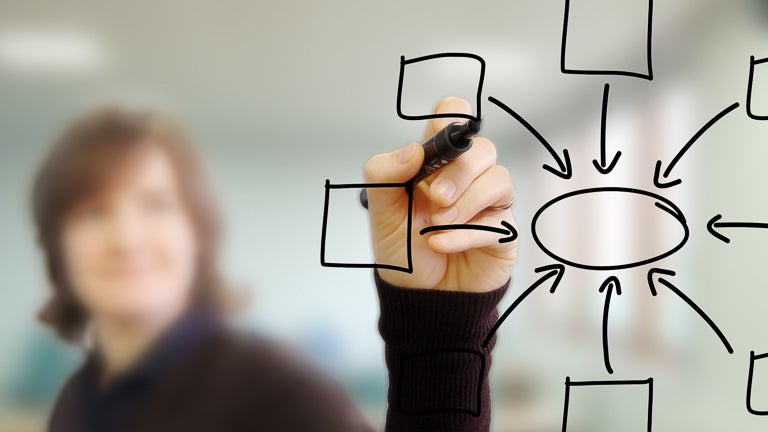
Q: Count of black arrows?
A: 8